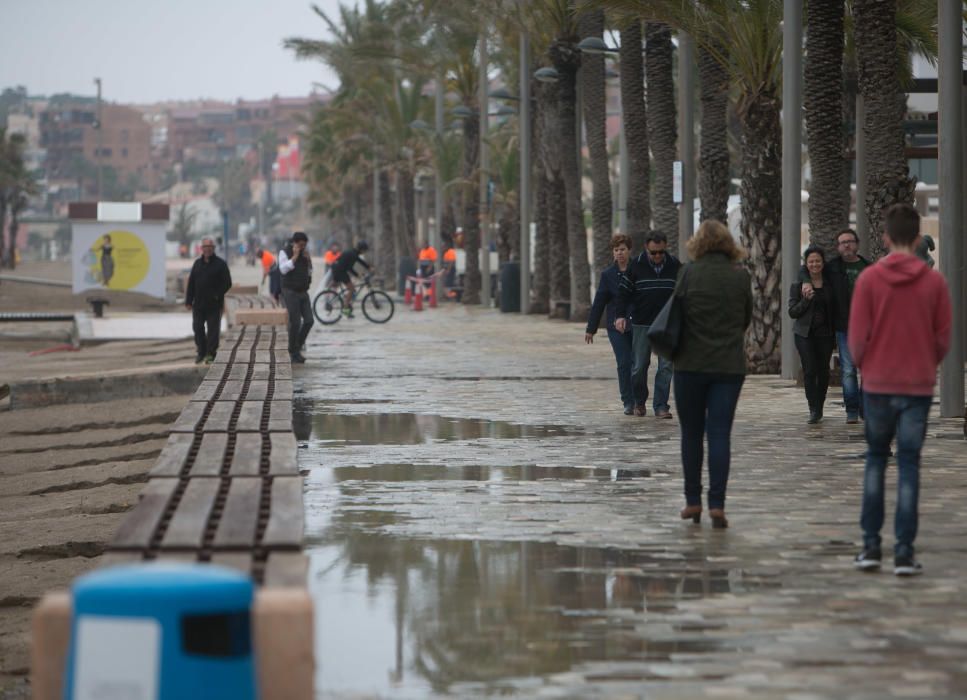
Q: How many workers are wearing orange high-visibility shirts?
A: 4